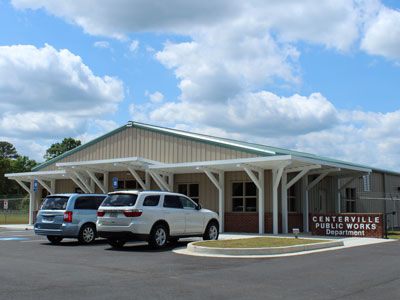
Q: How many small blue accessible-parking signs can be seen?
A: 2